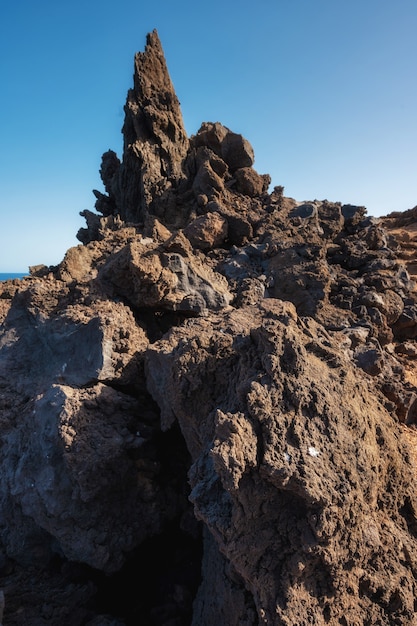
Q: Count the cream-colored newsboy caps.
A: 0